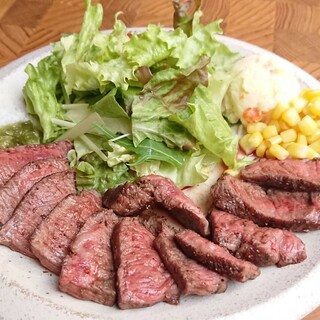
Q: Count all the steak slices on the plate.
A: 12